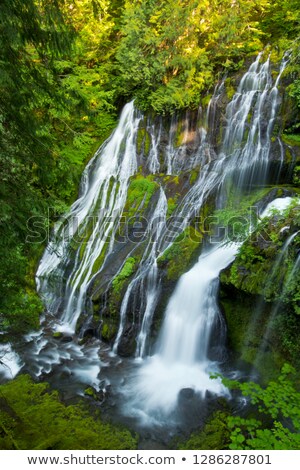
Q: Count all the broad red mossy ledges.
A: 0